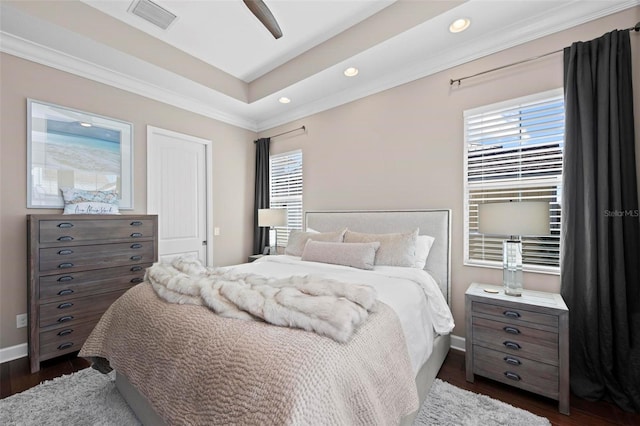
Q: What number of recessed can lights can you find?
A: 3